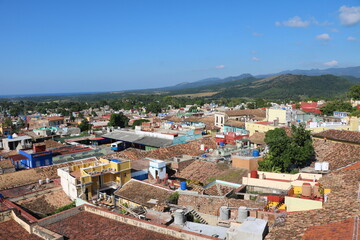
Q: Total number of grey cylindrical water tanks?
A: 3